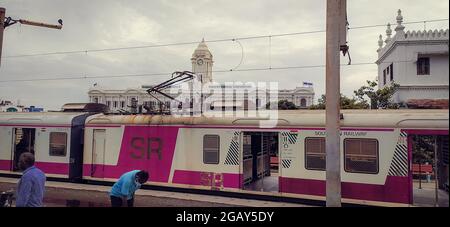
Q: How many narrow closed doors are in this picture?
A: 1